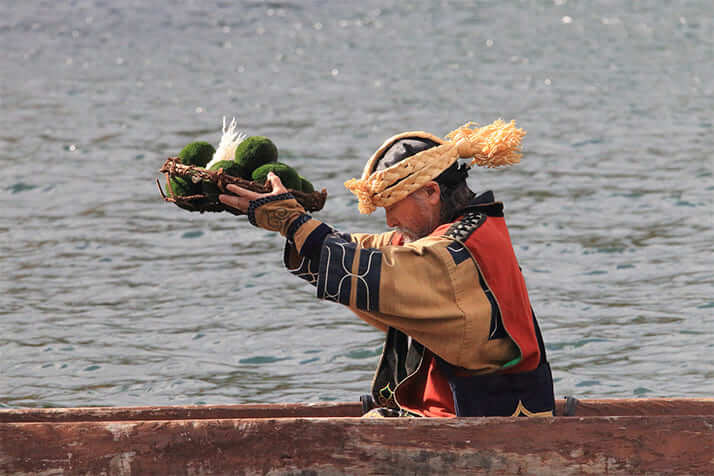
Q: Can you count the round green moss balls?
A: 6